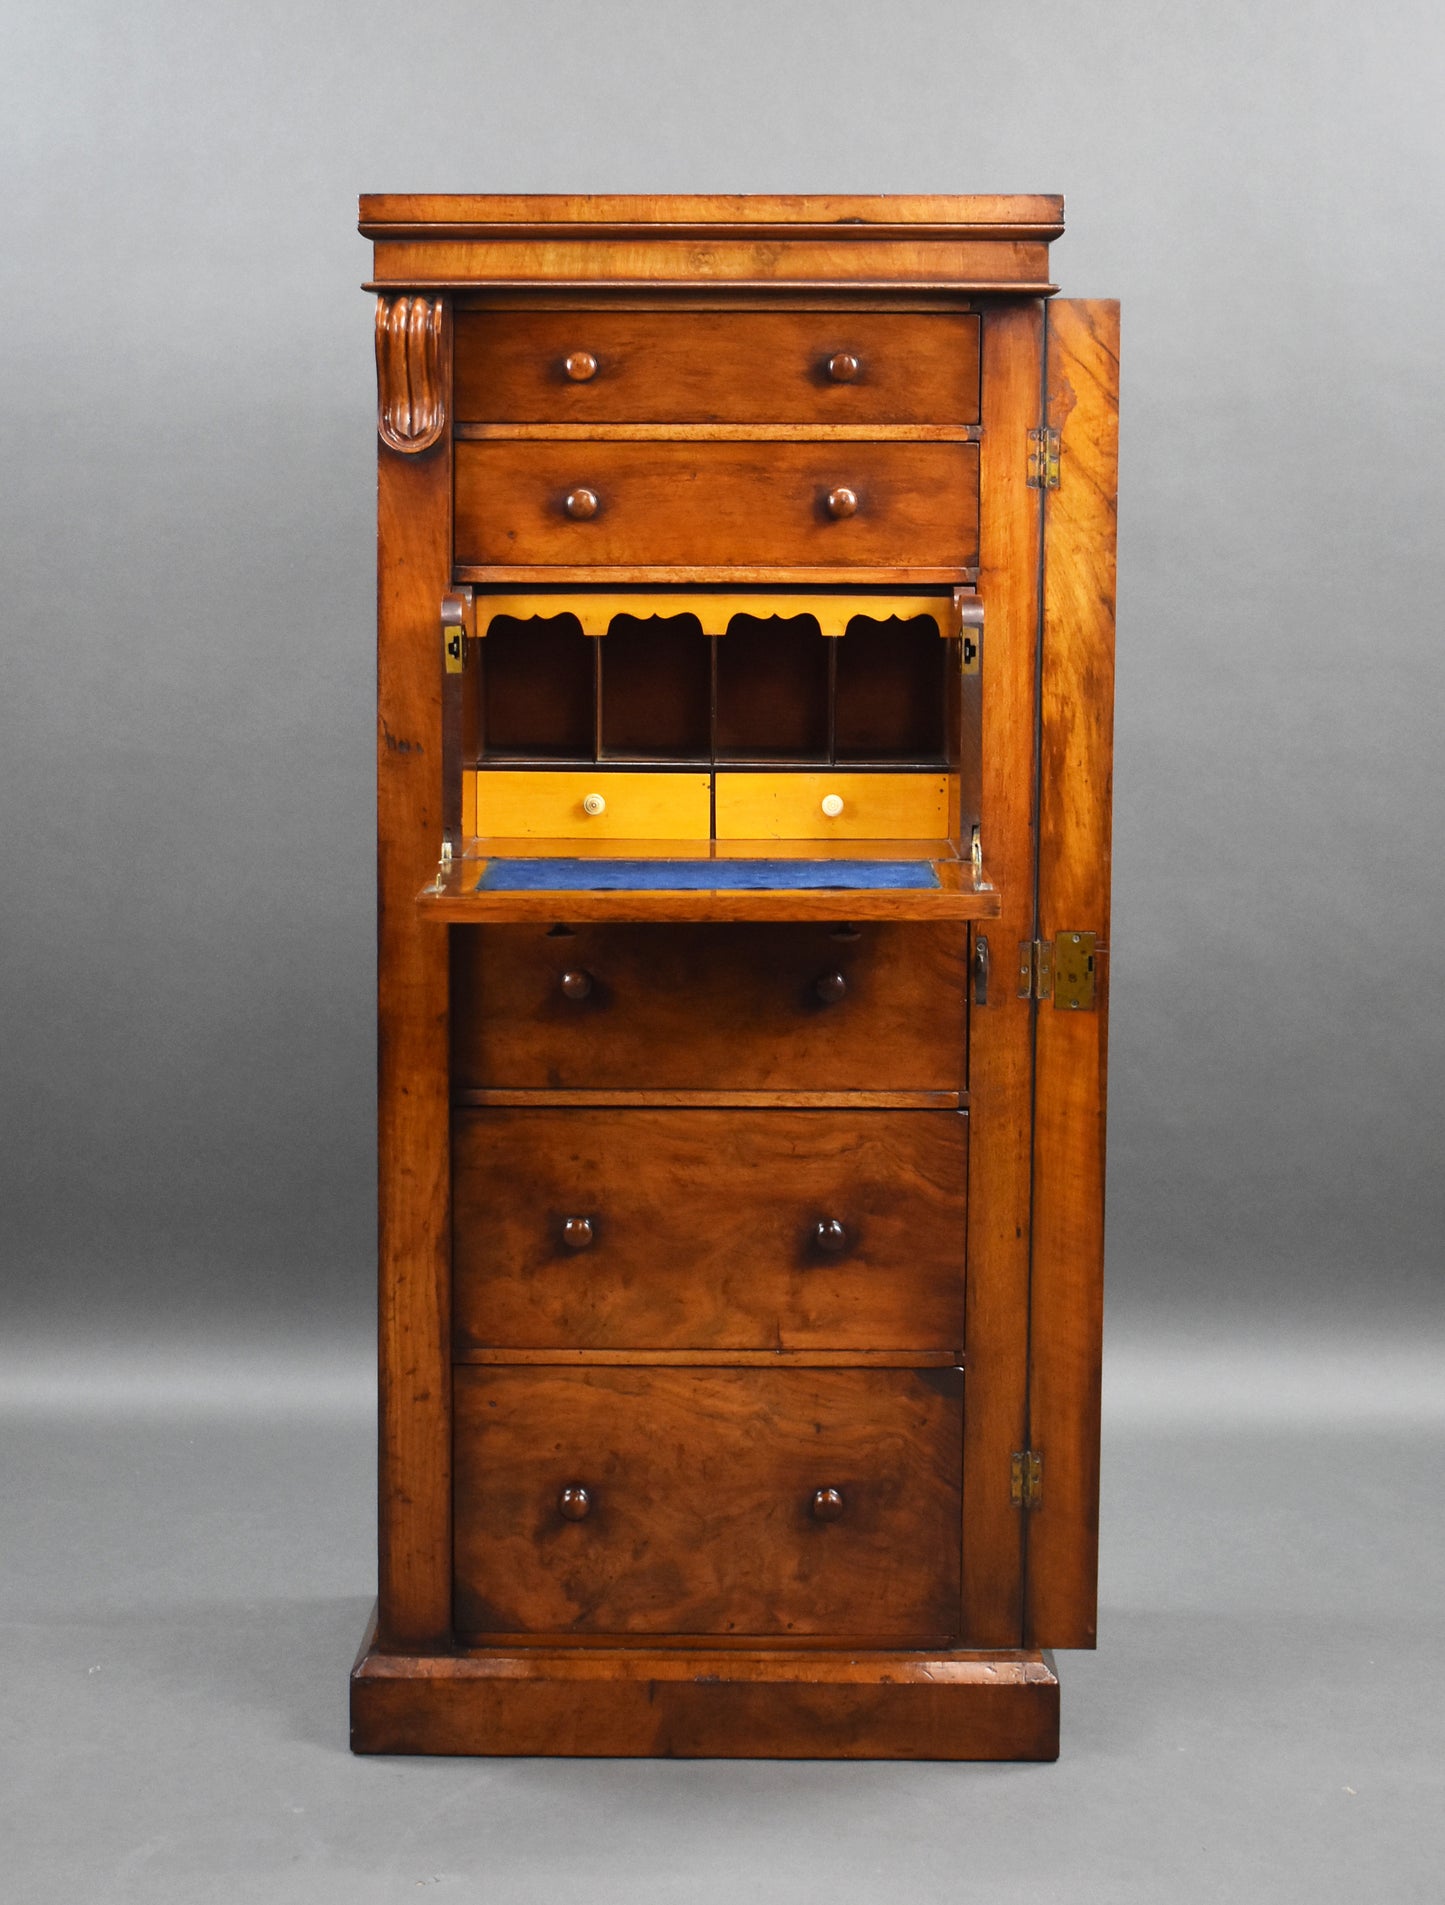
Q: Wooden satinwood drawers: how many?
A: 2